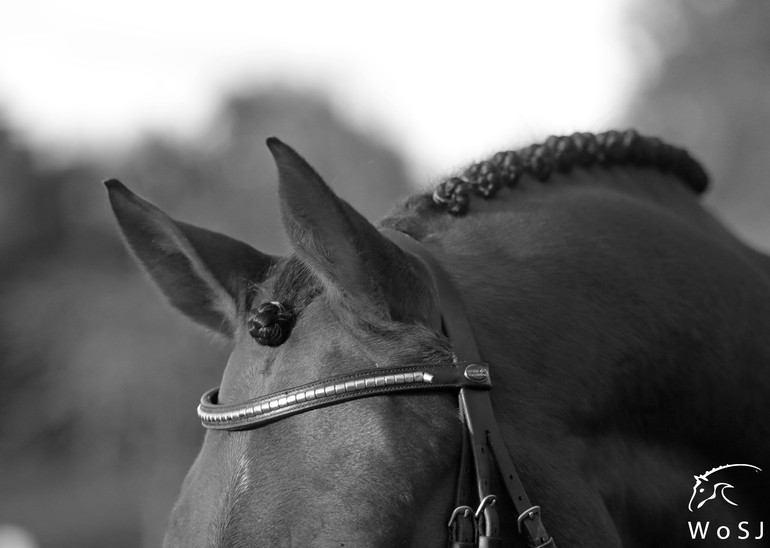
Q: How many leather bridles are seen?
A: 1